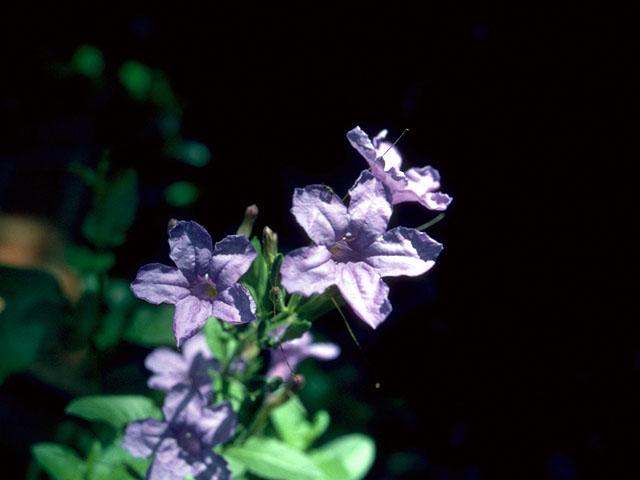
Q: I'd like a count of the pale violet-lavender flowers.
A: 6